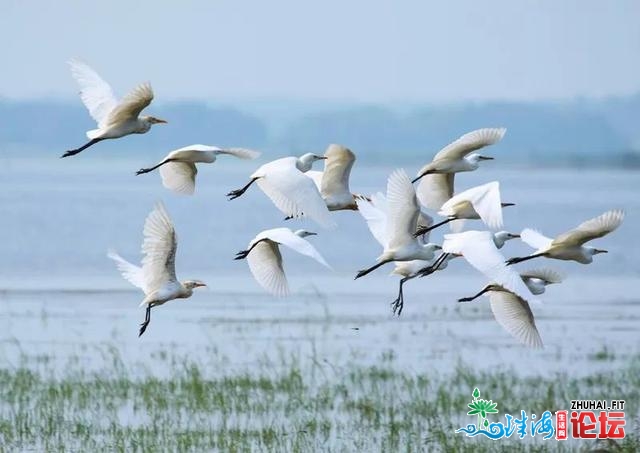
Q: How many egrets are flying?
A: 13